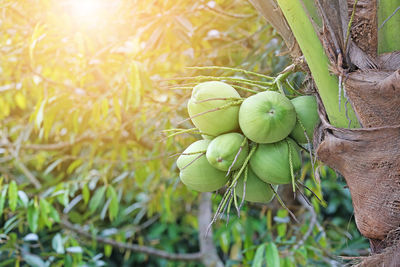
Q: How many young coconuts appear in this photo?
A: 7